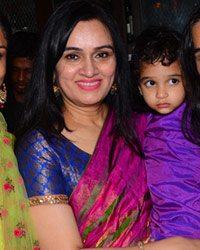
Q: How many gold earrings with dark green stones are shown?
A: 2